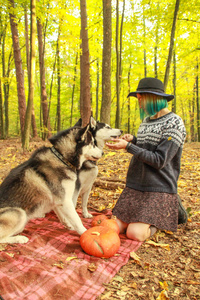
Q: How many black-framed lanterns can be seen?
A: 0